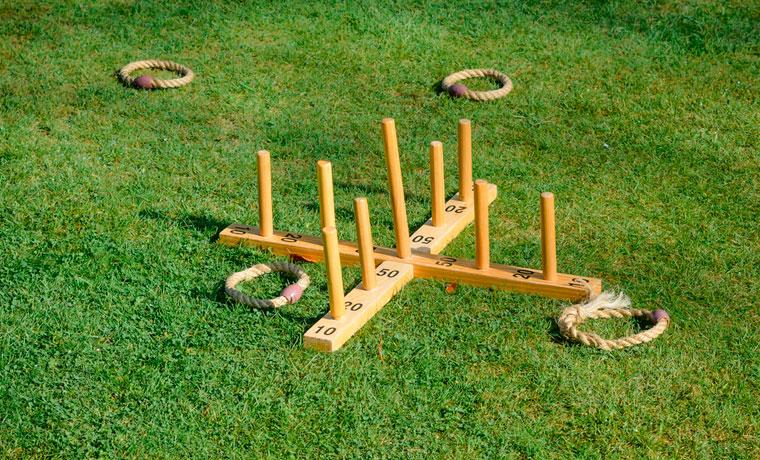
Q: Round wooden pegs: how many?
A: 9